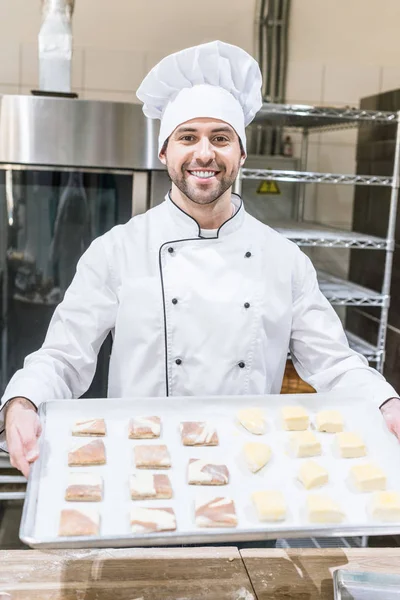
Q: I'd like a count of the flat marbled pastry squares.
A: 11